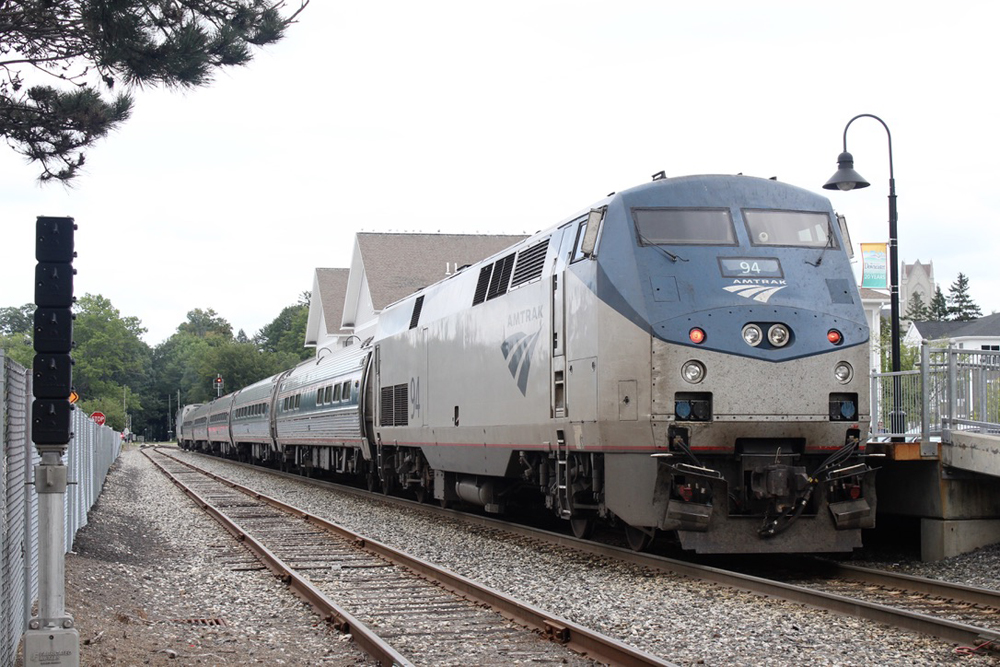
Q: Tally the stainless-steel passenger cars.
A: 5